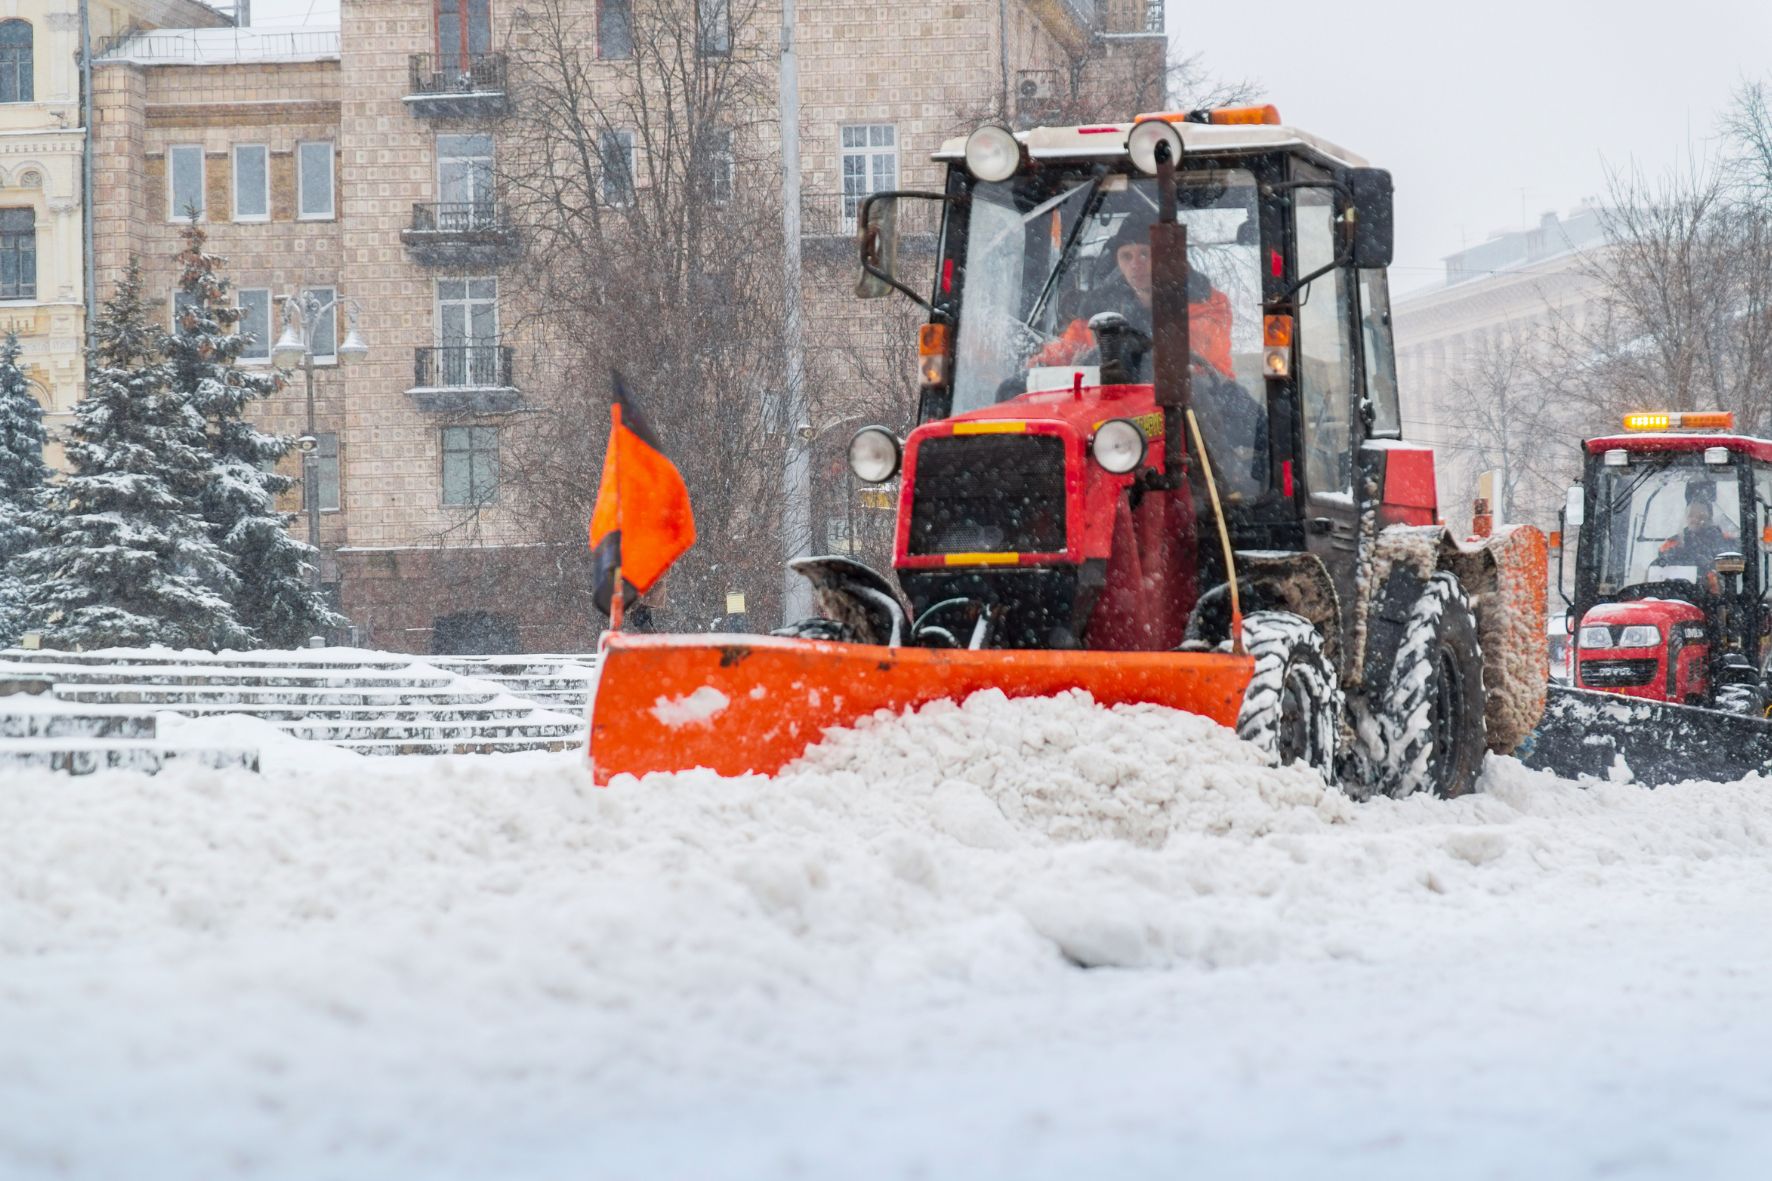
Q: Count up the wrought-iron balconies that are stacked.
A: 3